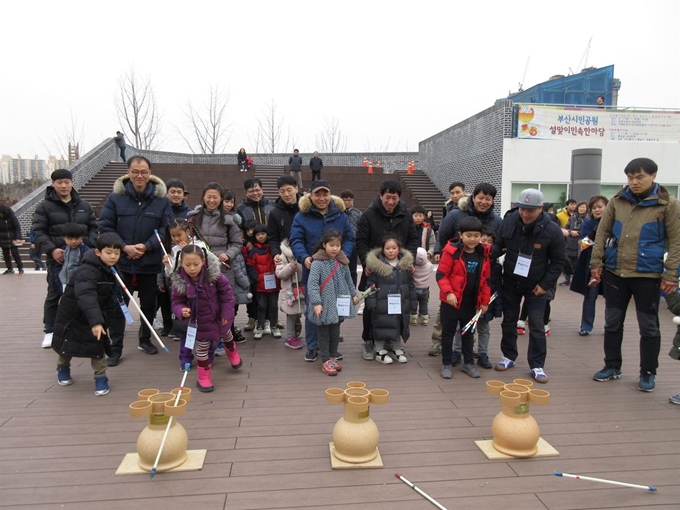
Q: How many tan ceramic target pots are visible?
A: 3